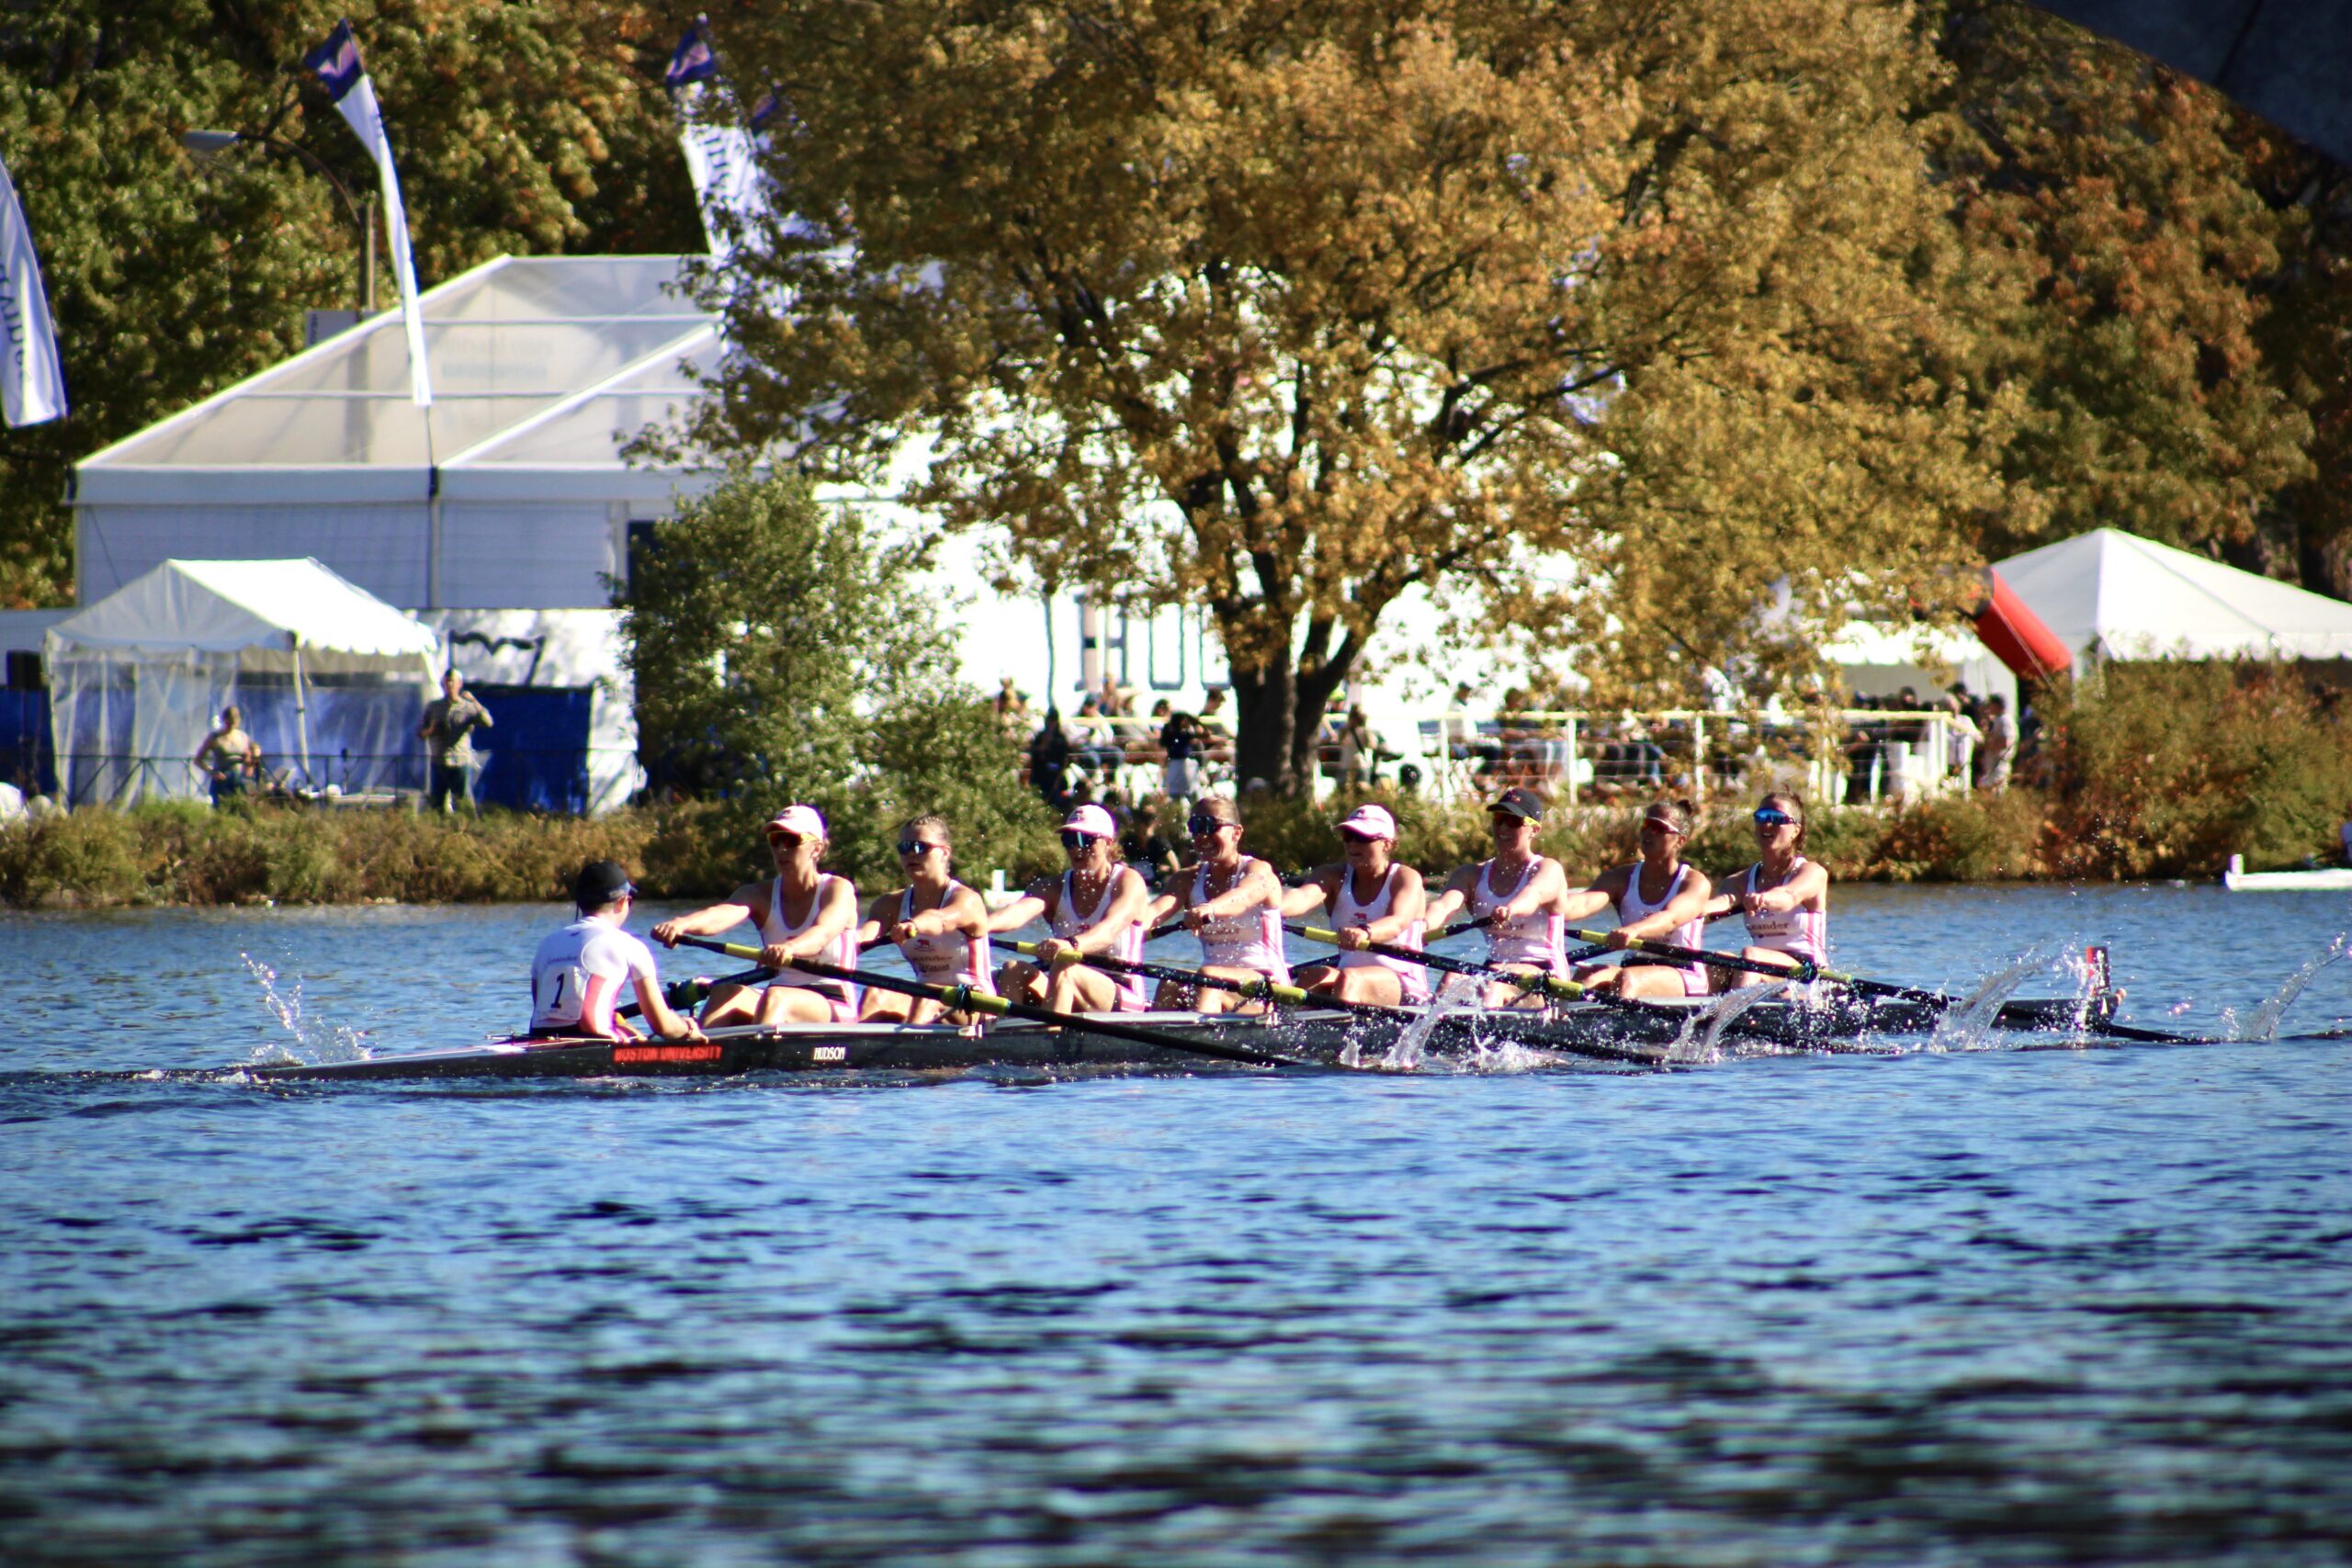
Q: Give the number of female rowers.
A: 8